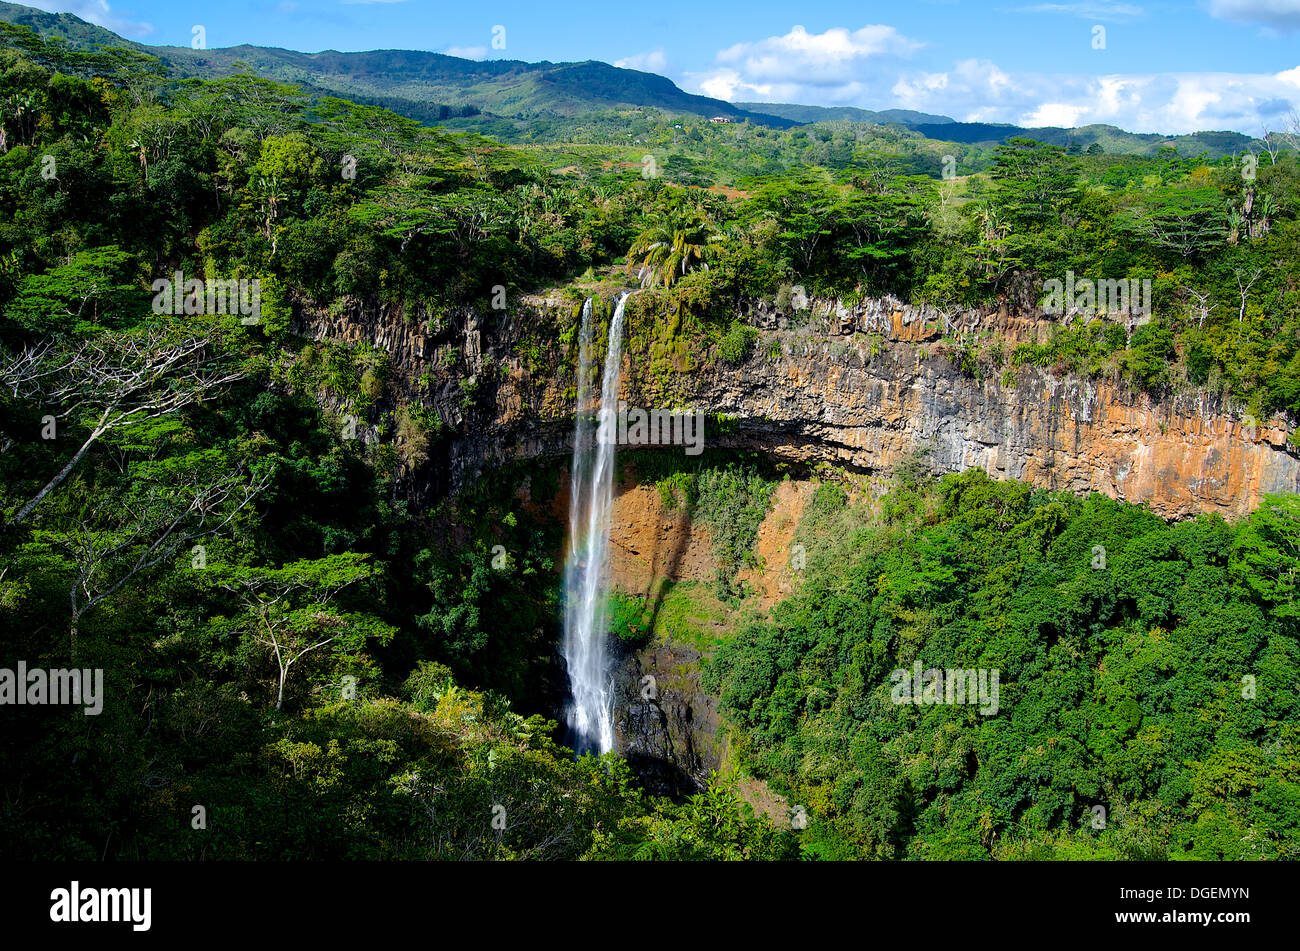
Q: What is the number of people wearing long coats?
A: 0